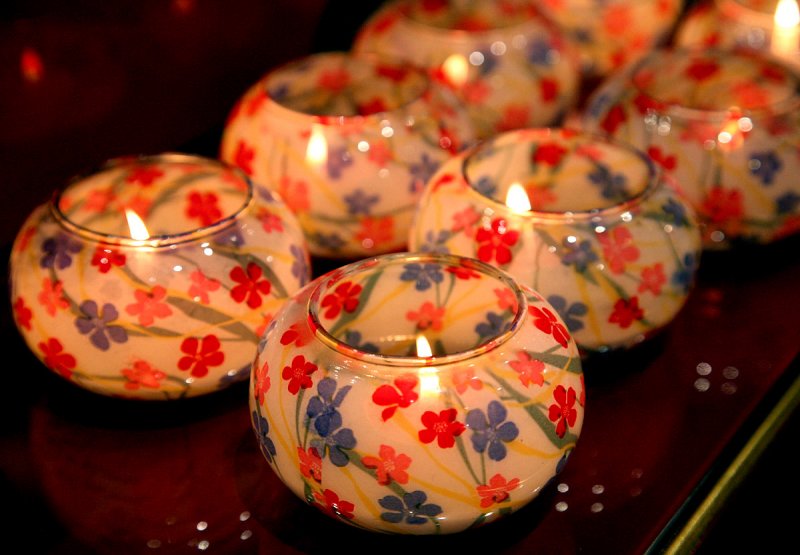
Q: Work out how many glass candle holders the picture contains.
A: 8